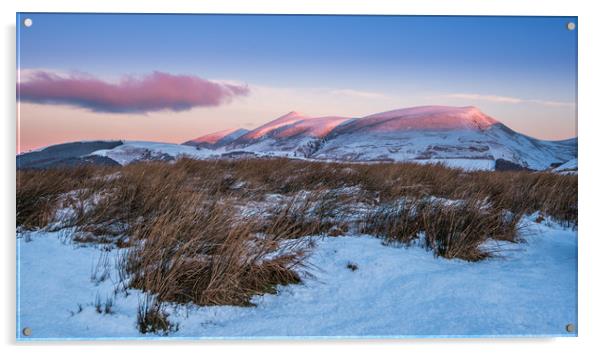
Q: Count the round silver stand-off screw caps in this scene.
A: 4